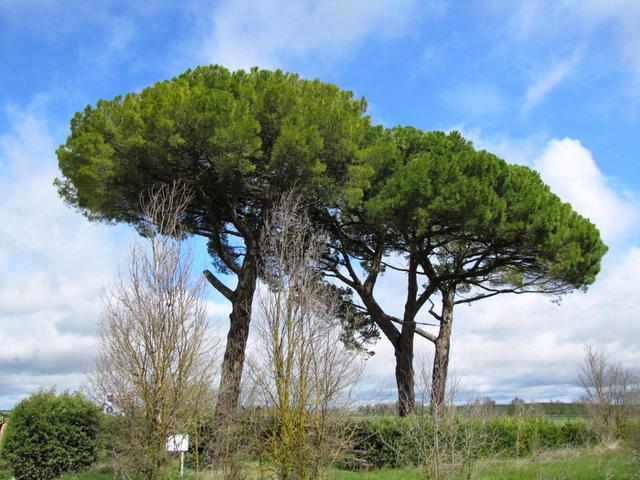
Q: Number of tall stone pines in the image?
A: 3